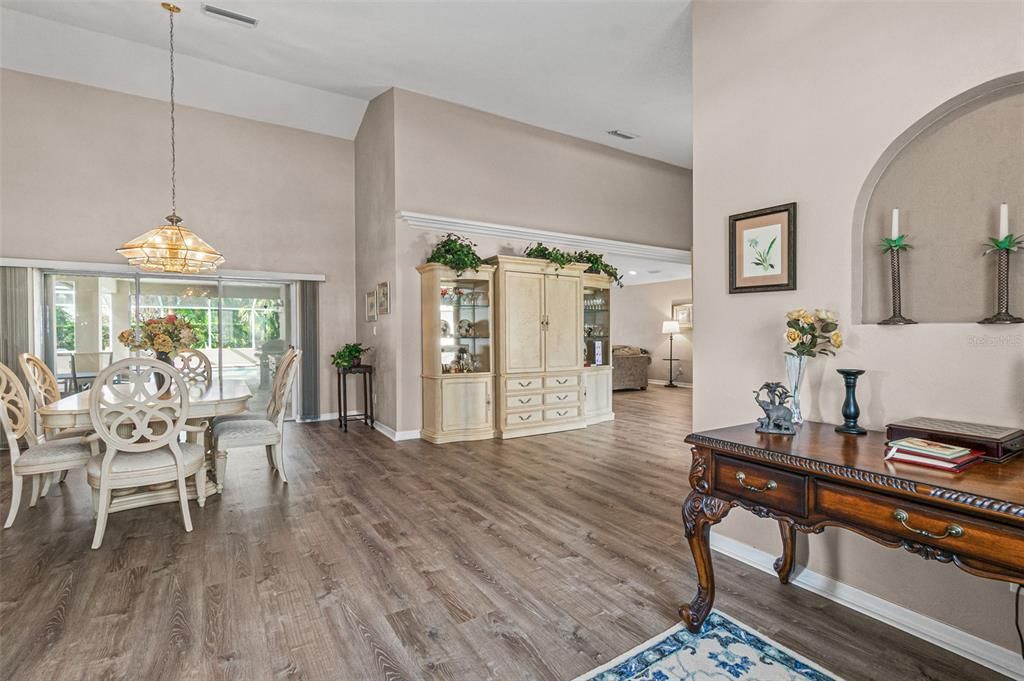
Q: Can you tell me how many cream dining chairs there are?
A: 6